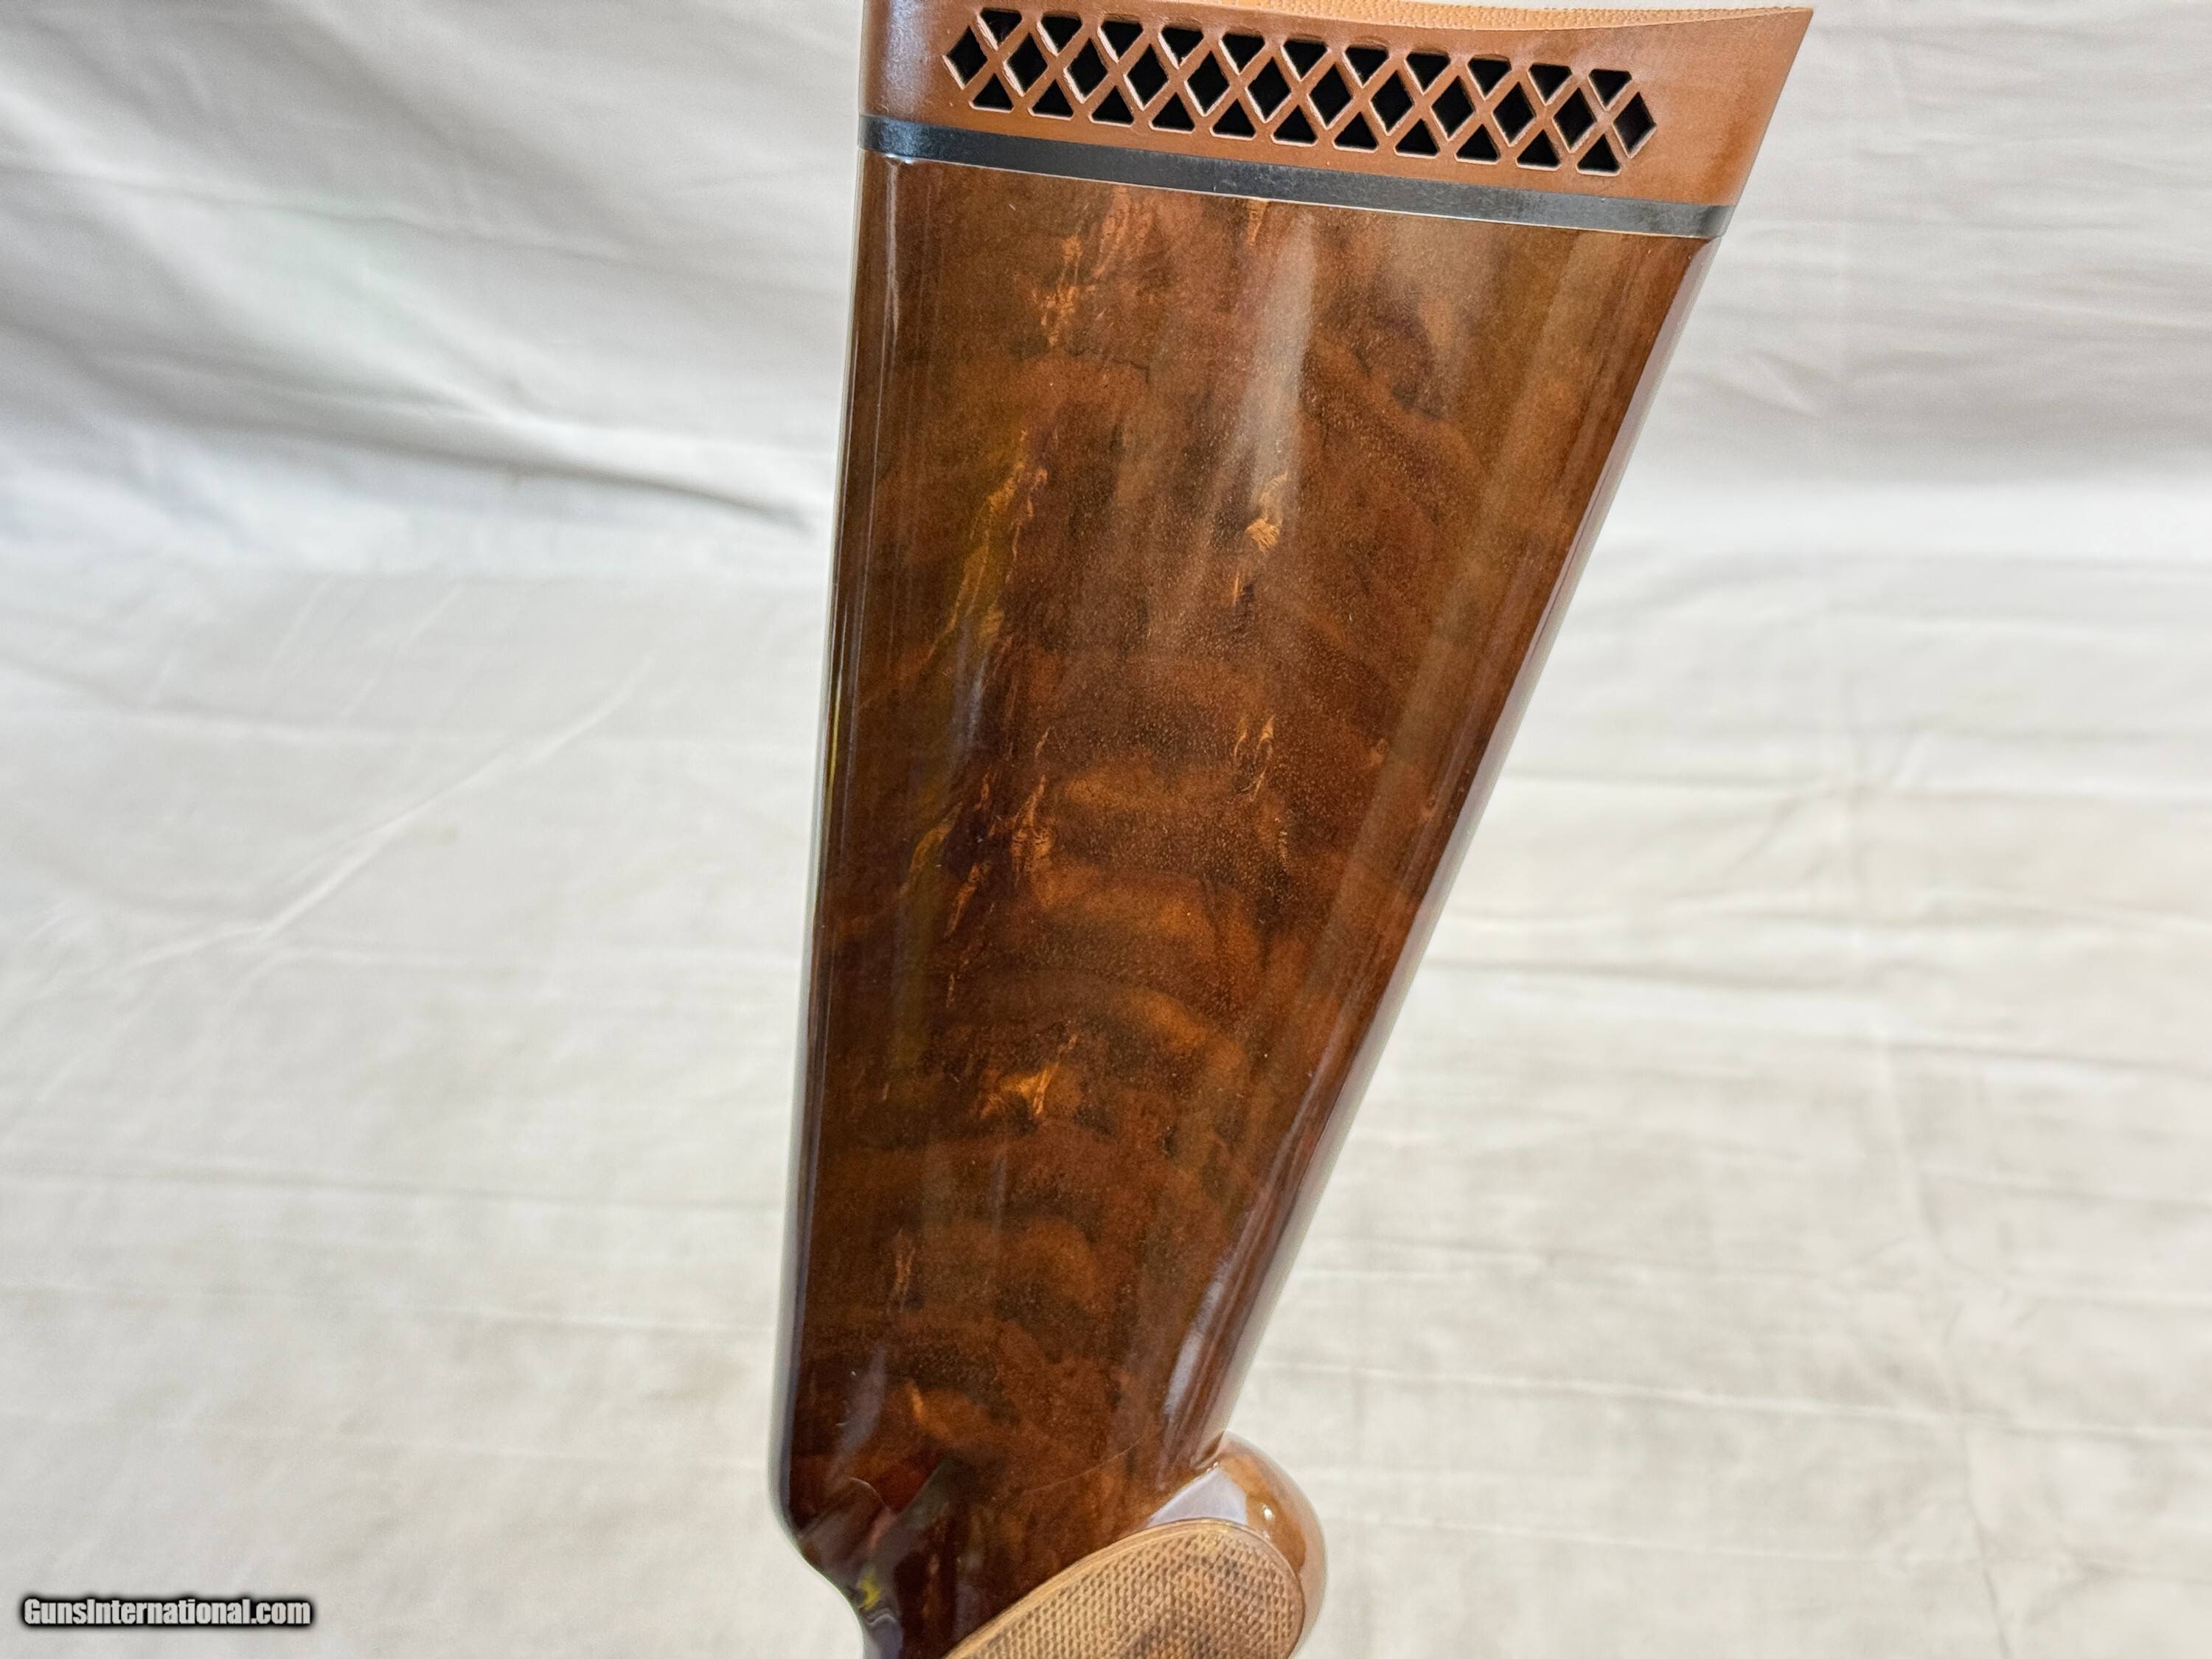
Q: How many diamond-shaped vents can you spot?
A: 12